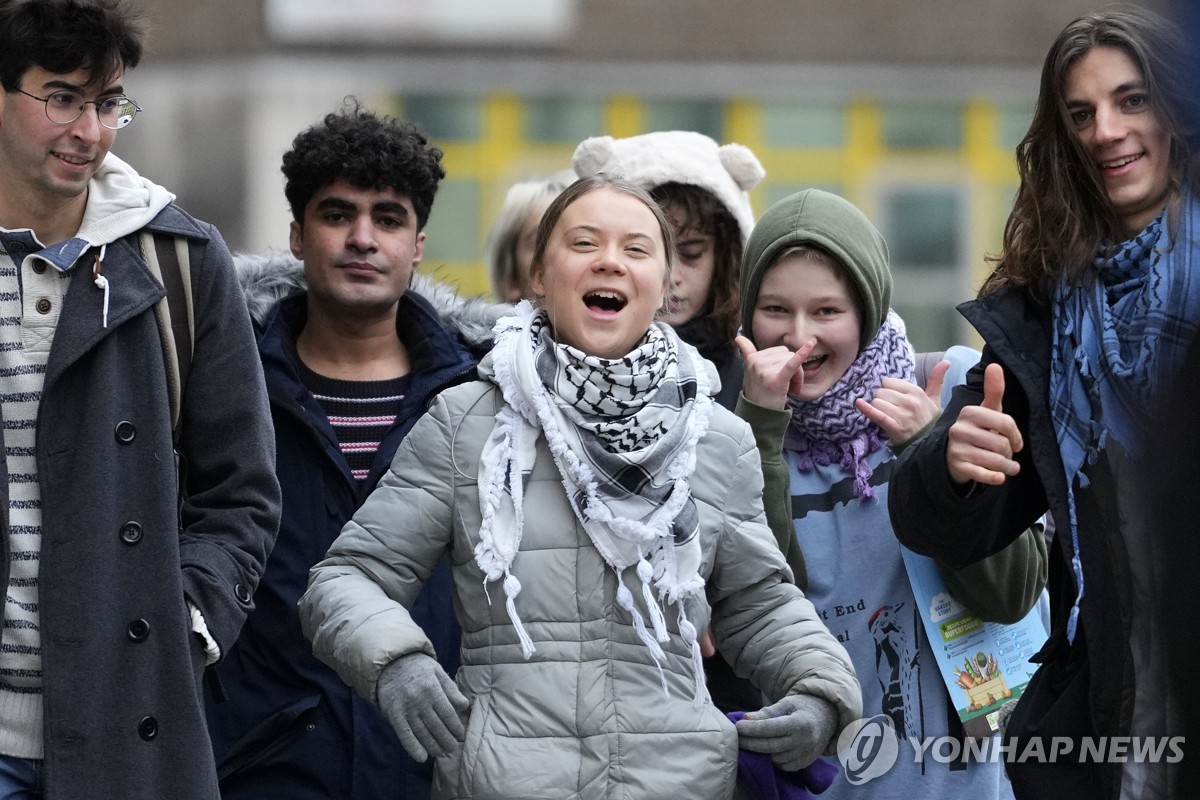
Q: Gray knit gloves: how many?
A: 2